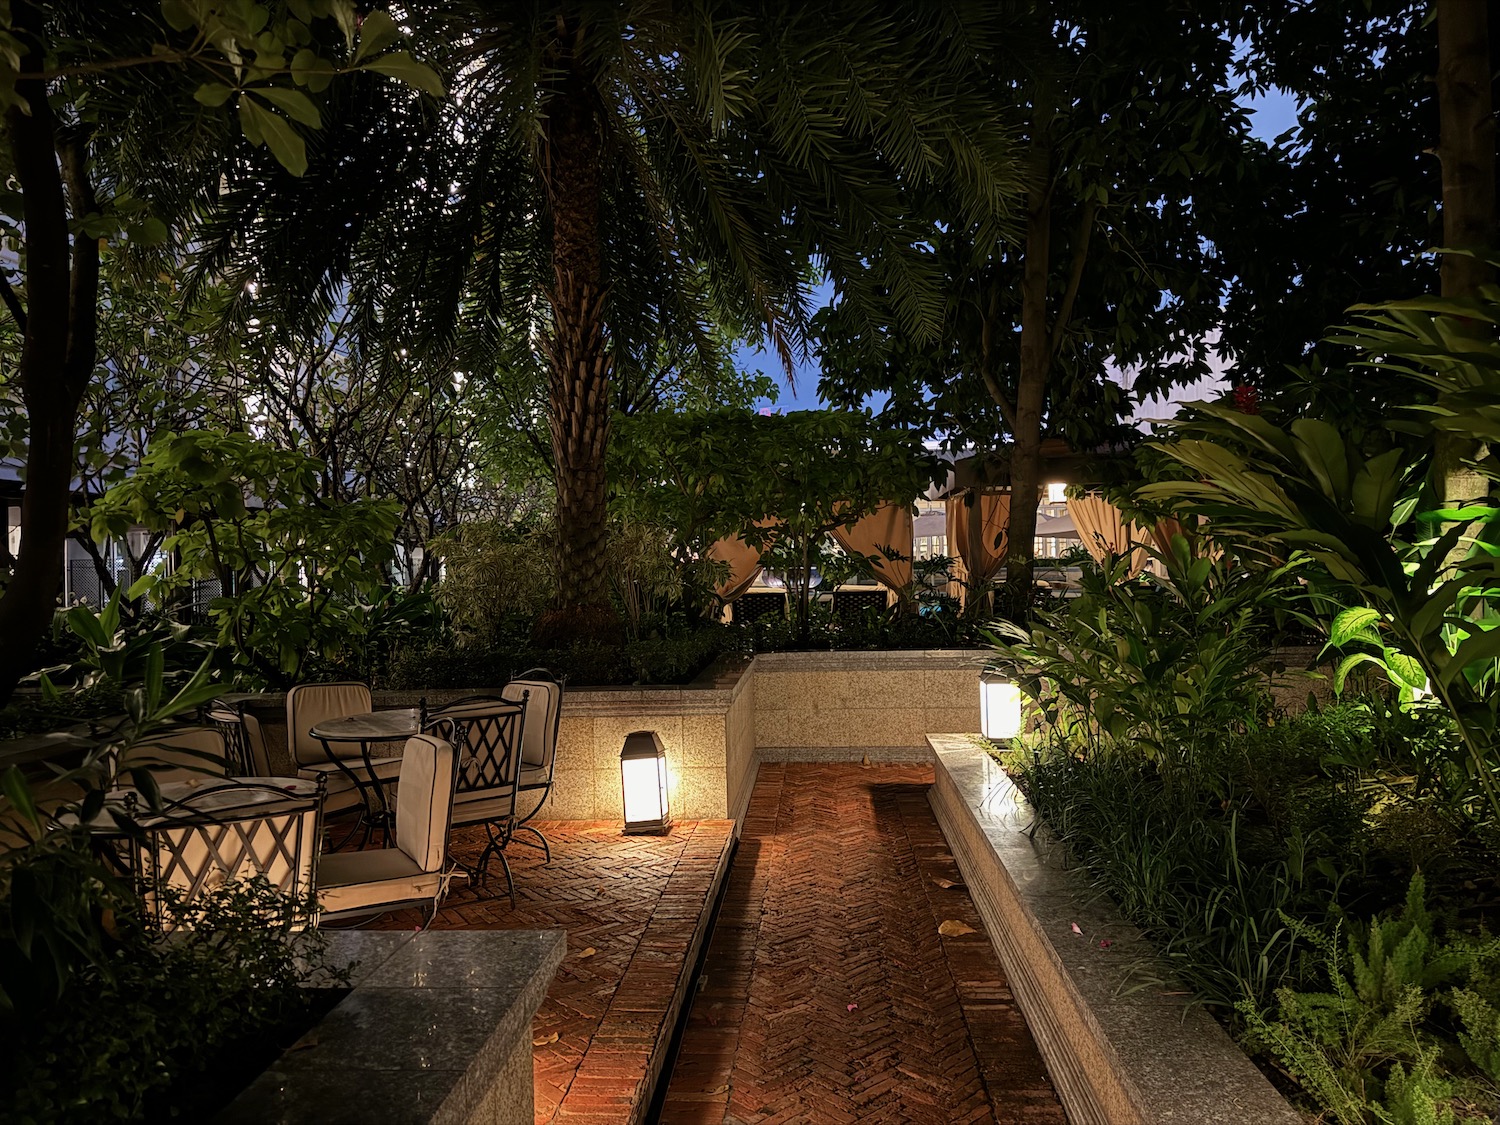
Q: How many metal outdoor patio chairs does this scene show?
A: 7